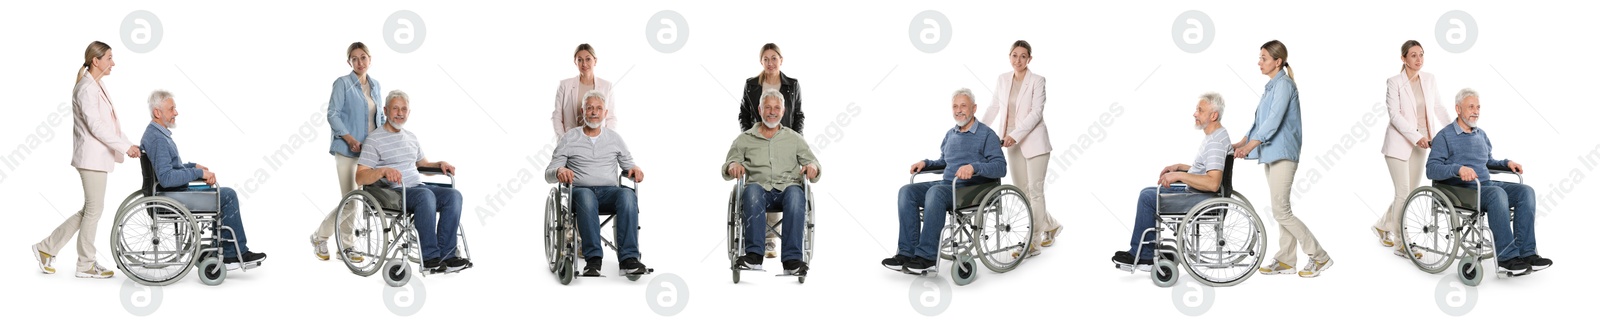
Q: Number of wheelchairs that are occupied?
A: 7